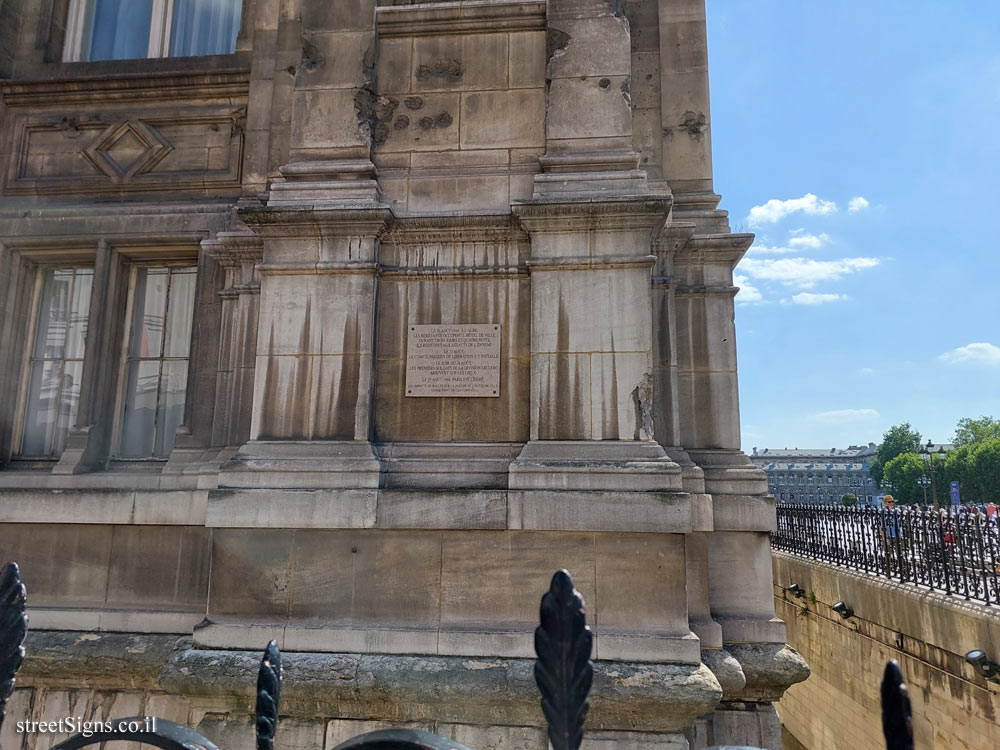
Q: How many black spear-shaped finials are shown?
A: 4